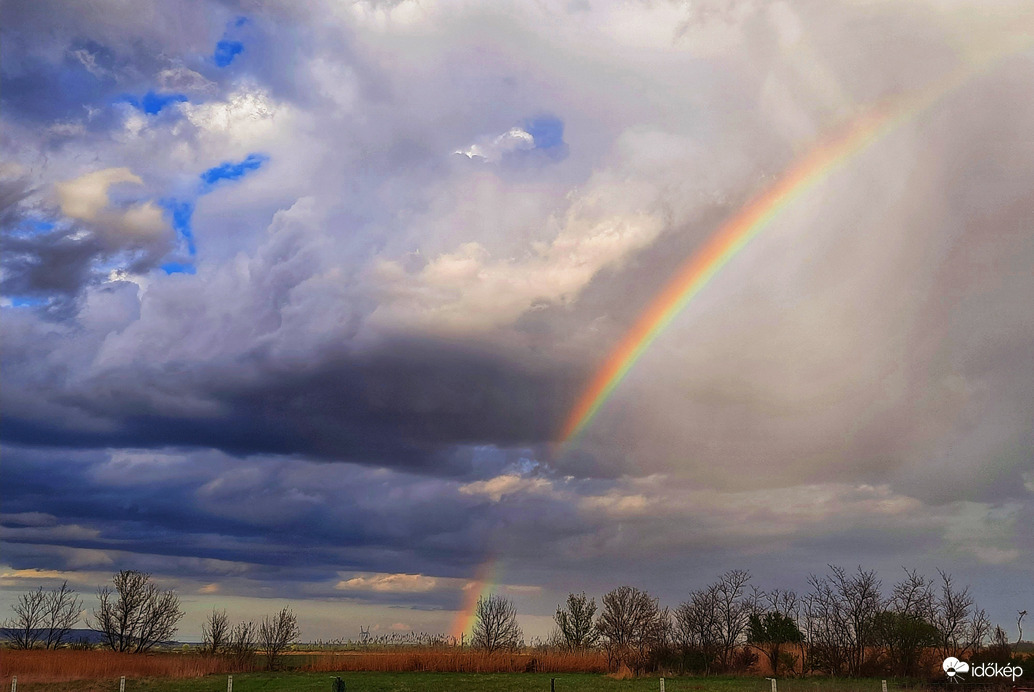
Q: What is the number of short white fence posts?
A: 6